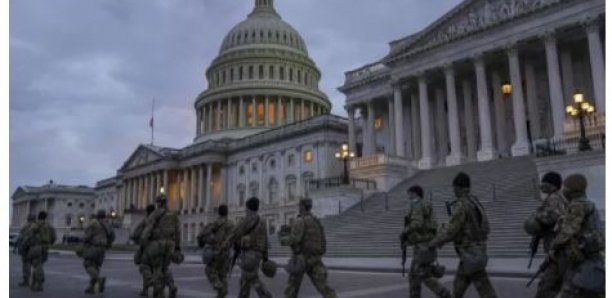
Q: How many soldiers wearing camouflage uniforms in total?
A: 12